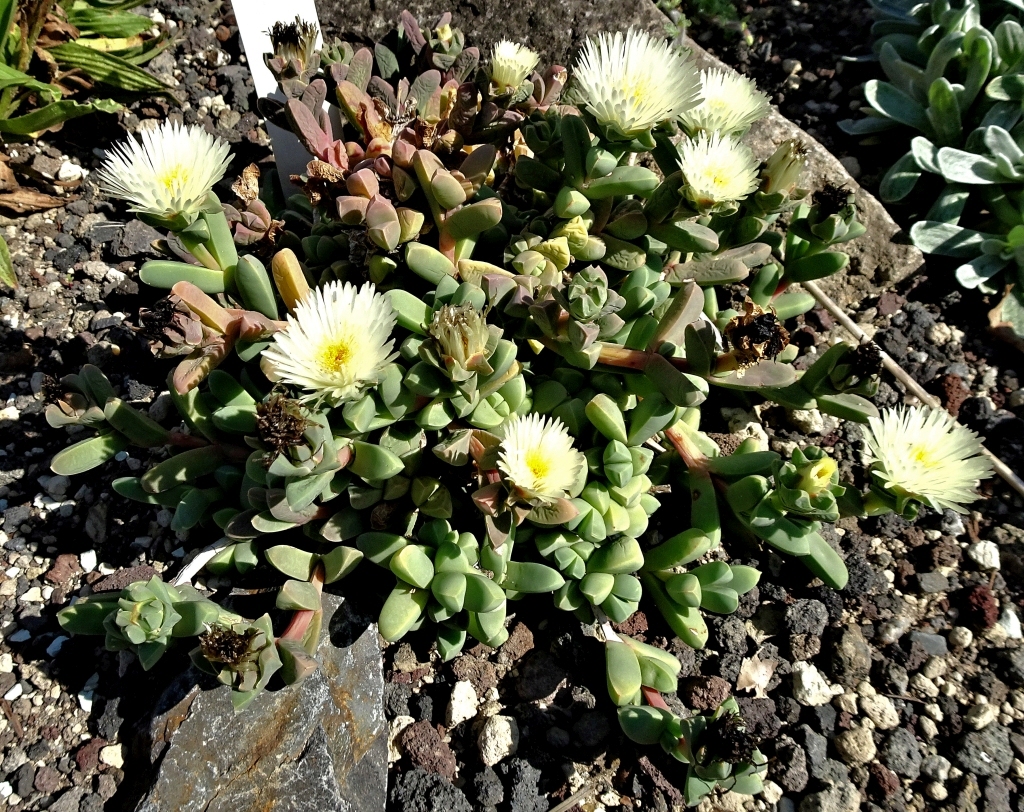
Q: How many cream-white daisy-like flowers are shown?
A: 8